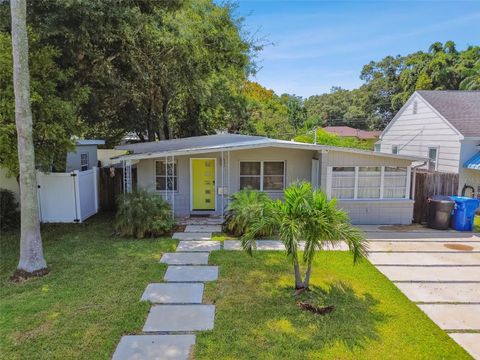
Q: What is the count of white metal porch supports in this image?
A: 3